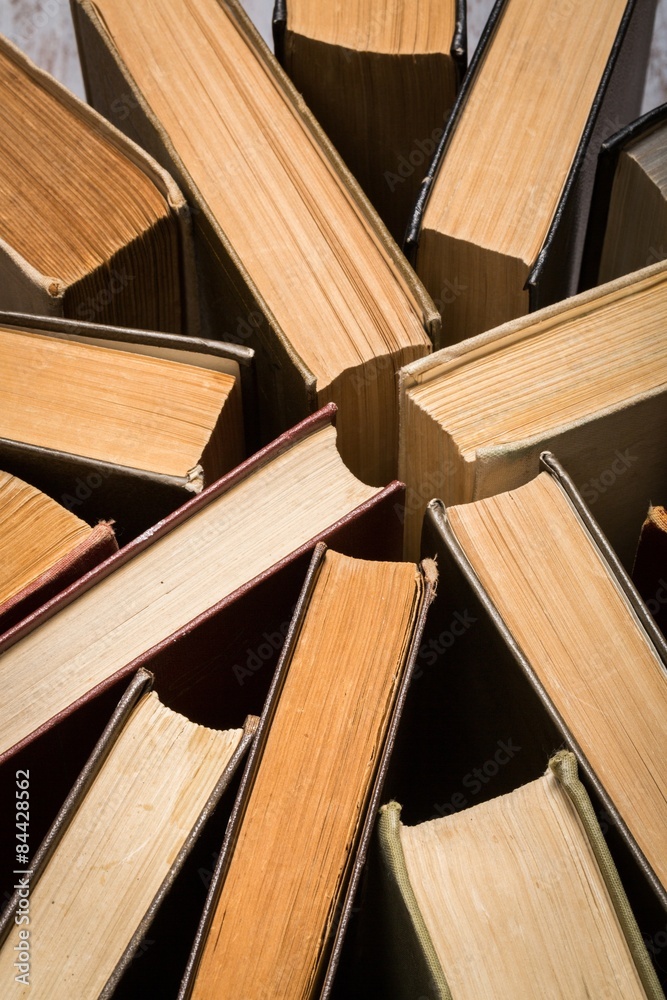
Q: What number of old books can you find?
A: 14